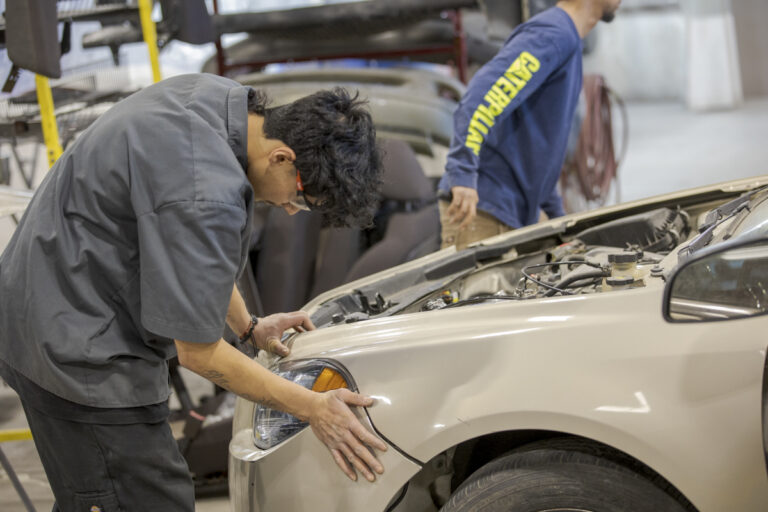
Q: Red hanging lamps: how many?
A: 0